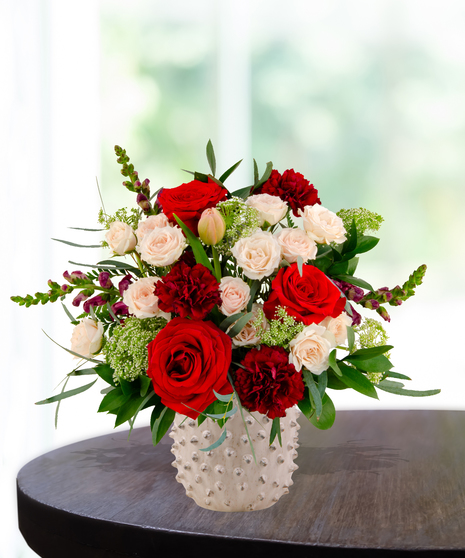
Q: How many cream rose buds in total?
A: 13